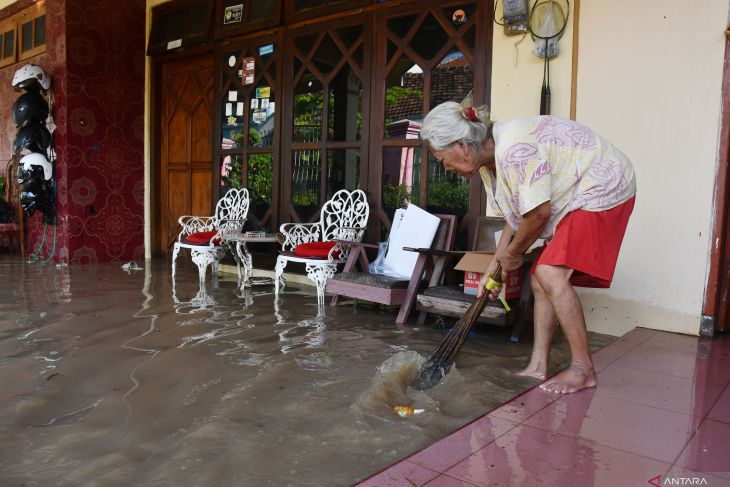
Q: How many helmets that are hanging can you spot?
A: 5